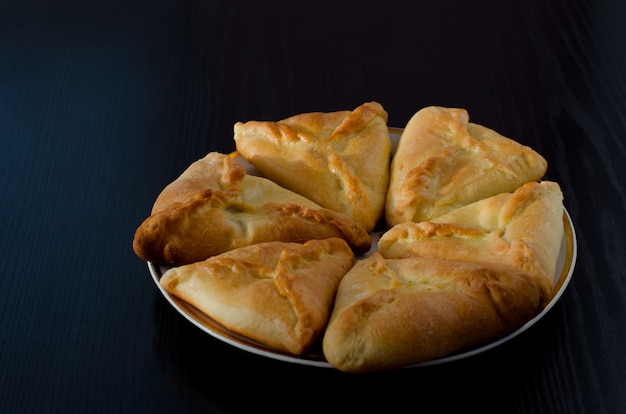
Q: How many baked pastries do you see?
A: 6